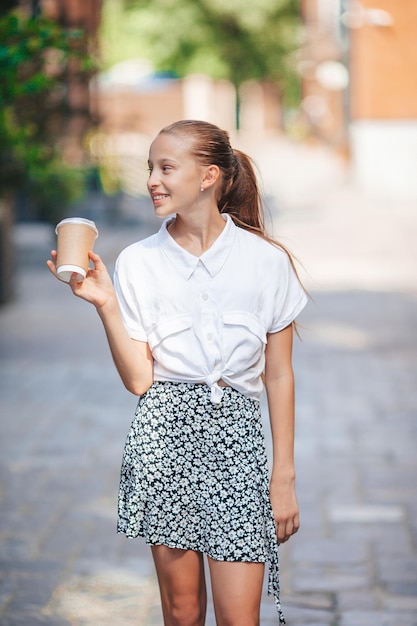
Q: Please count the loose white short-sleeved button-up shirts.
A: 1